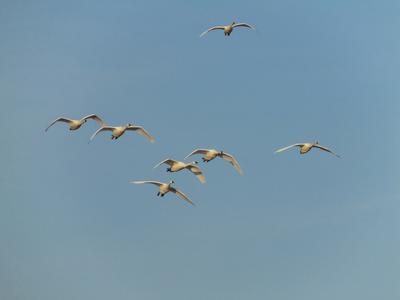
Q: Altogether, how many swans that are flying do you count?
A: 7